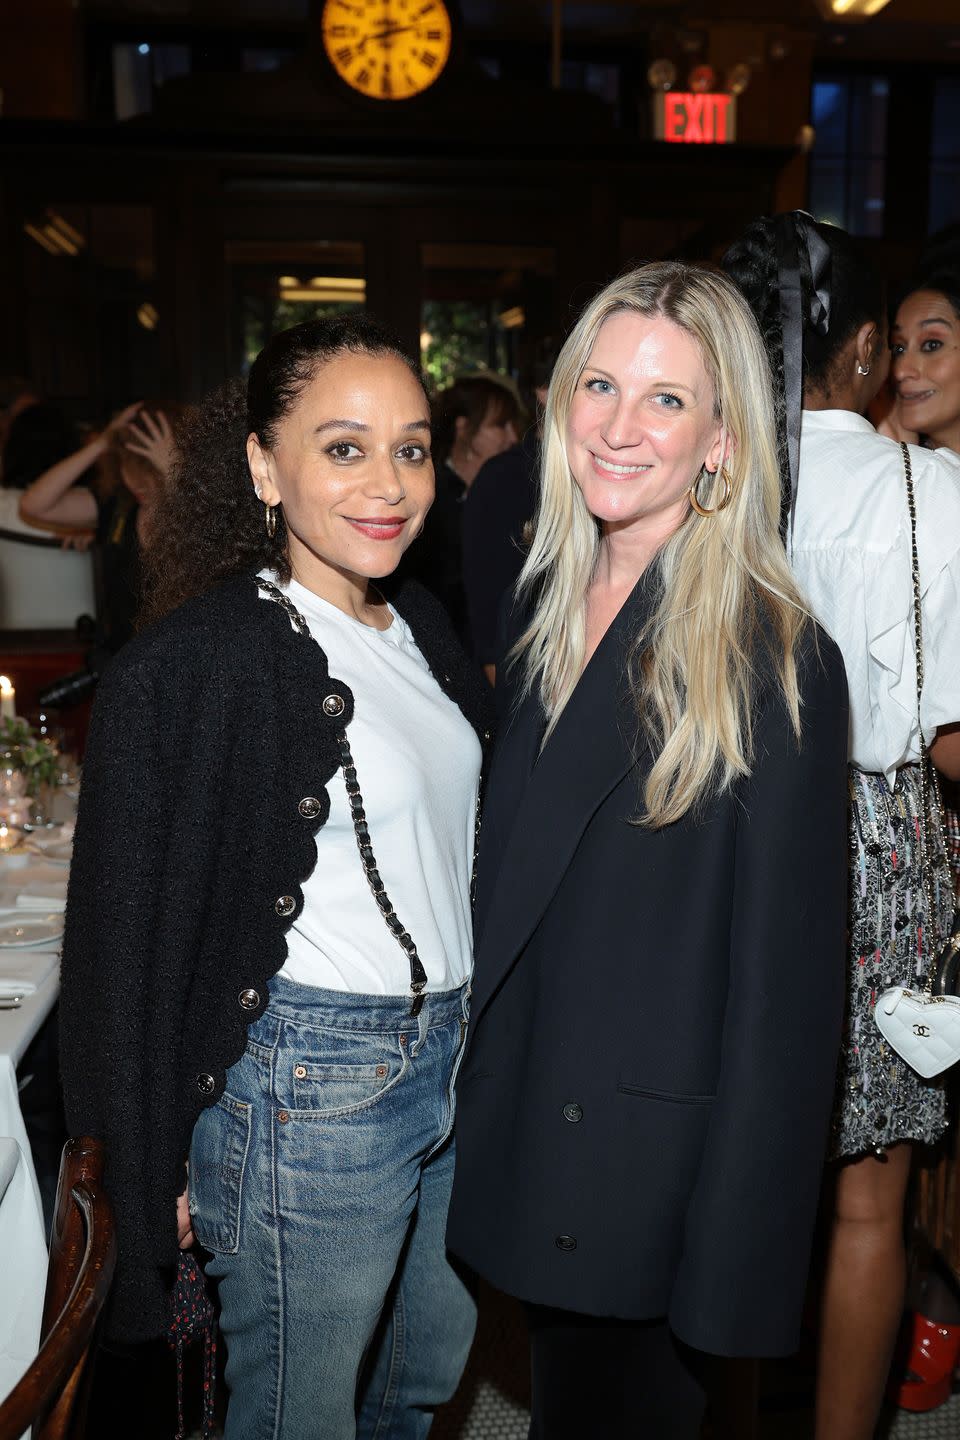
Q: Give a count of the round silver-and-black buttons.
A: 5